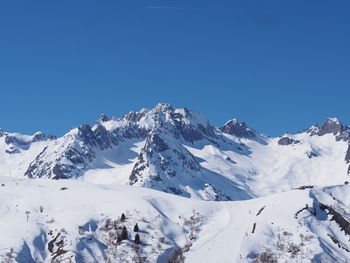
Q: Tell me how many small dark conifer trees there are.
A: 4